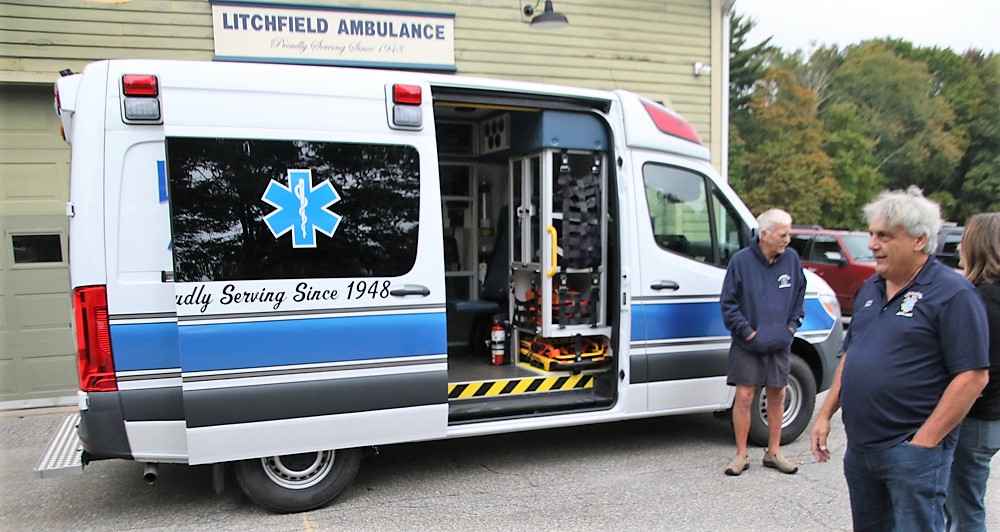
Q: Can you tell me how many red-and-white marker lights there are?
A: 2